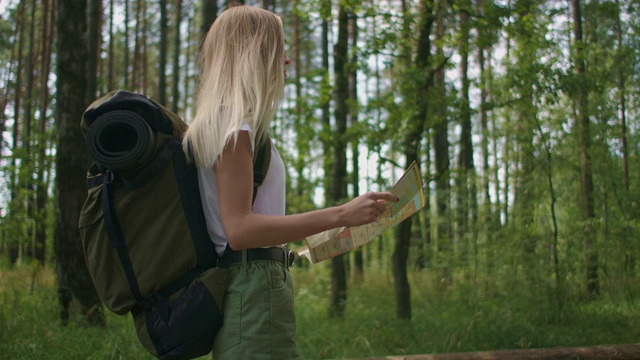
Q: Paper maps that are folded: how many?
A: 1